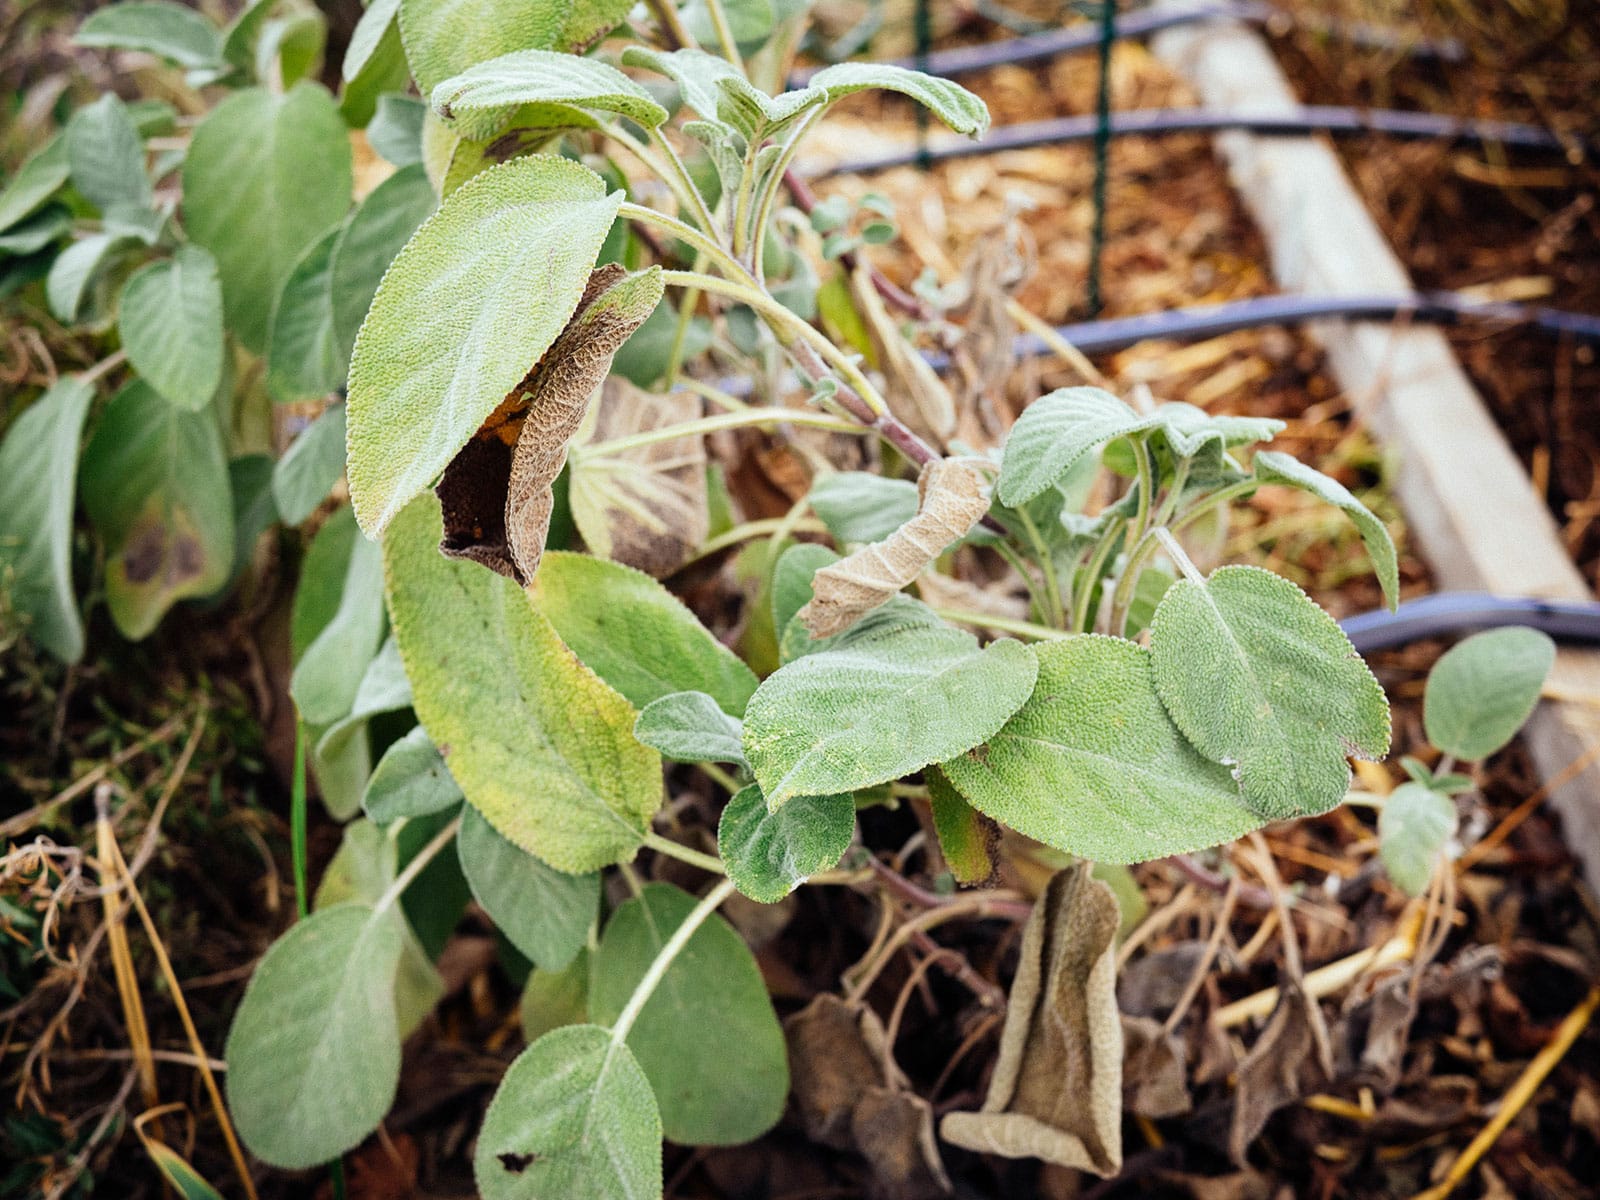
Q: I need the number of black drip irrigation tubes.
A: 4